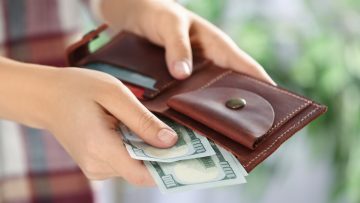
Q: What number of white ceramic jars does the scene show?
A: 0